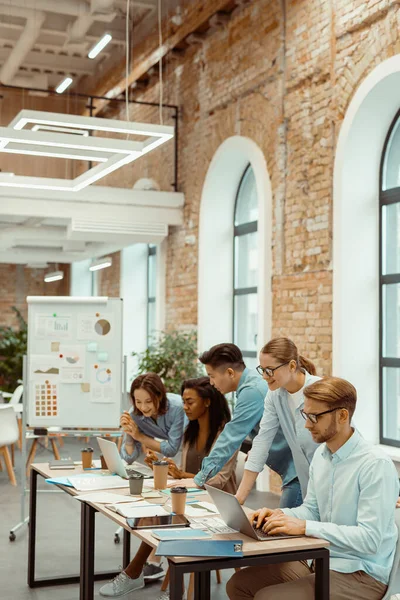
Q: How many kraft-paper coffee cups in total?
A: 3